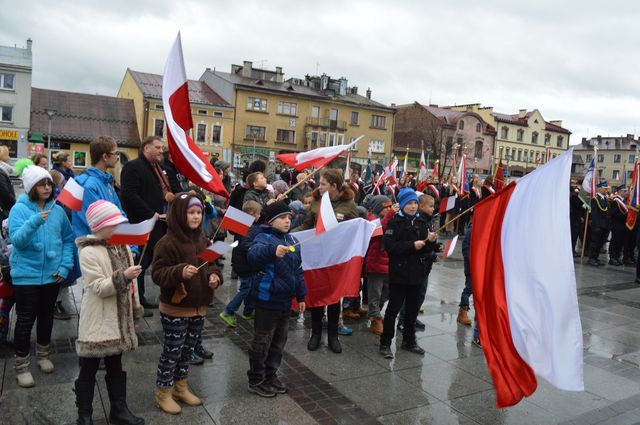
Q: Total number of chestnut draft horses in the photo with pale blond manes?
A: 0